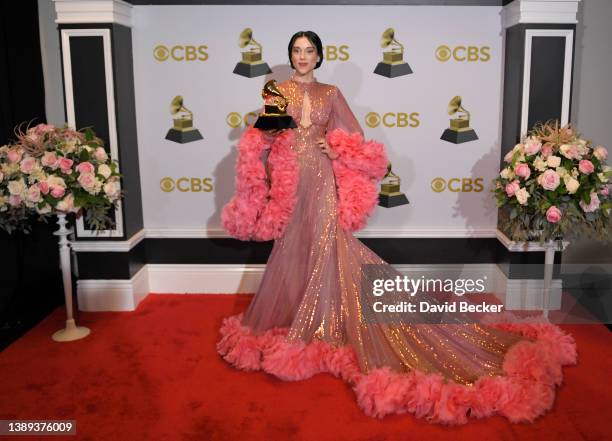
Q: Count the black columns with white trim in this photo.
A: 2